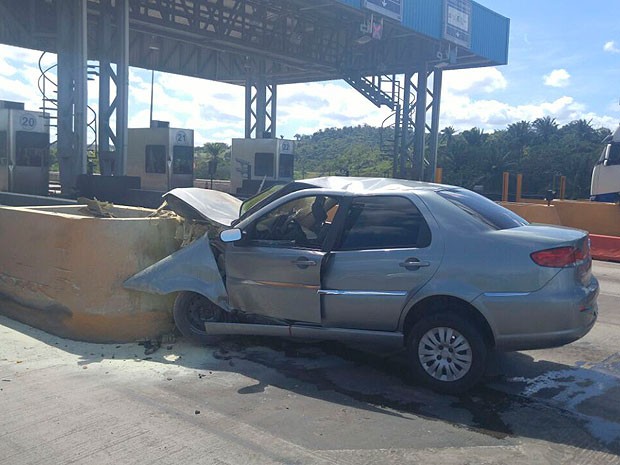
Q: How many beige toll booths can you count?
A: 3